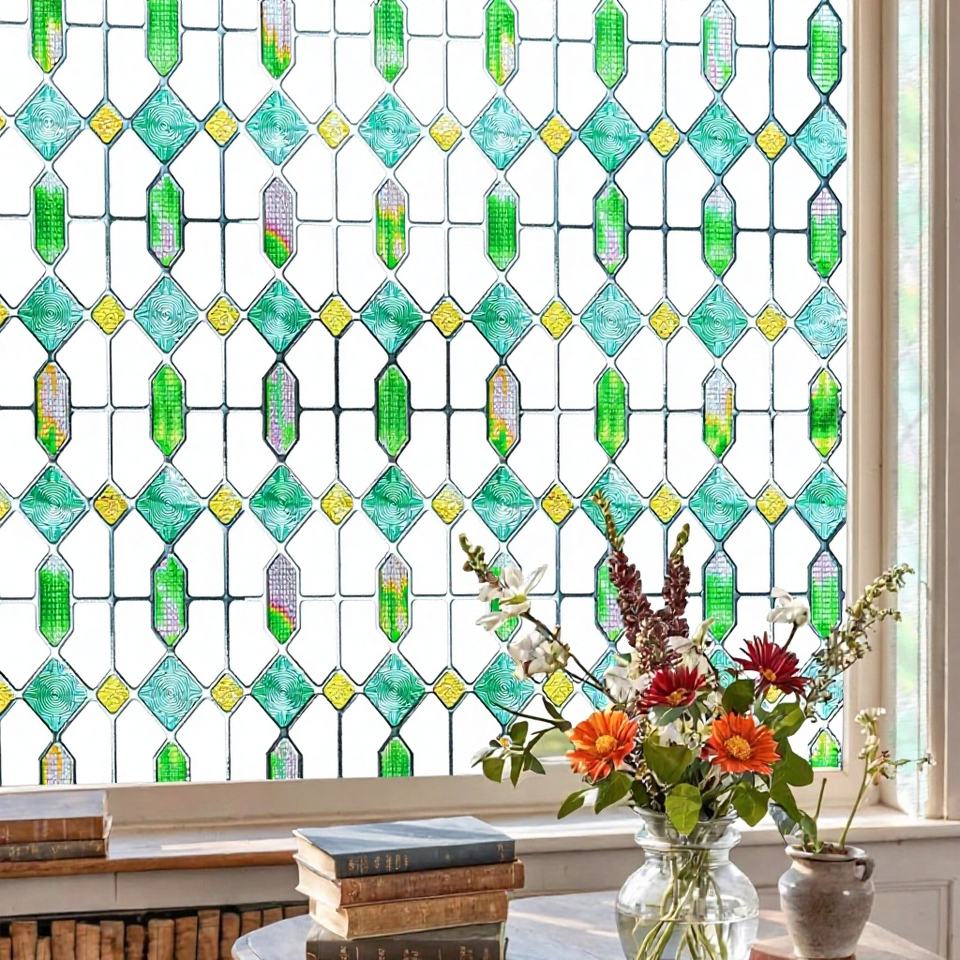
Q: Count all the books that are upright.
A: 14